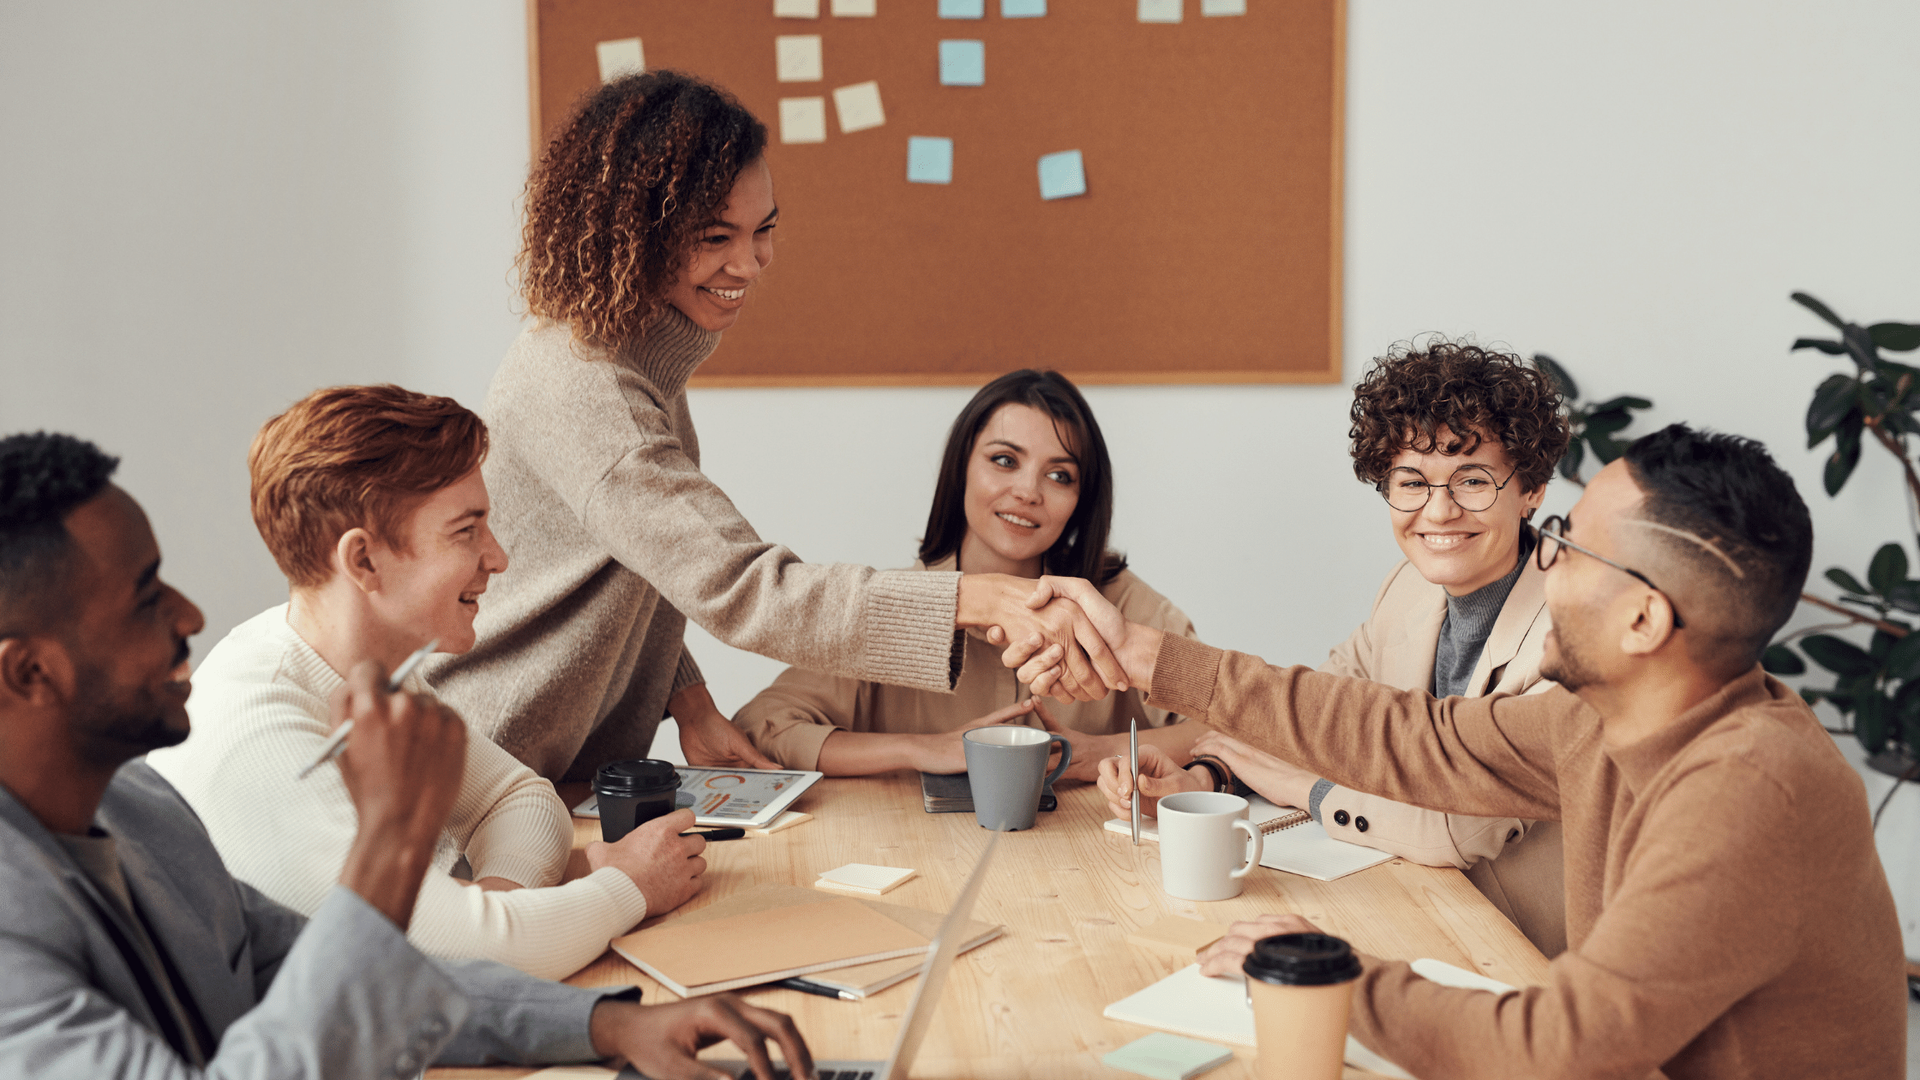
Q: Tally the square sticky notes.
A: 13